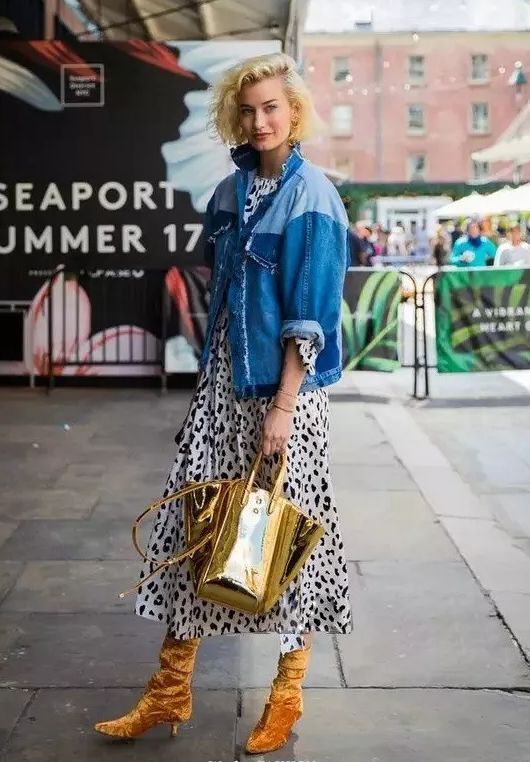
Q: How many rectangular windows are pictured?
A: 9